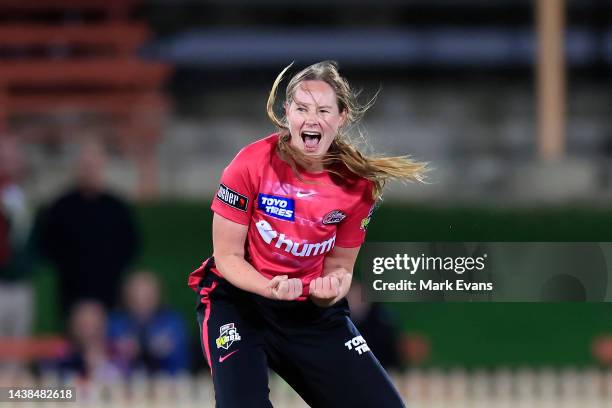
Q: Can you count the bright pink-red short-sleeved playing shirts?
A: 1